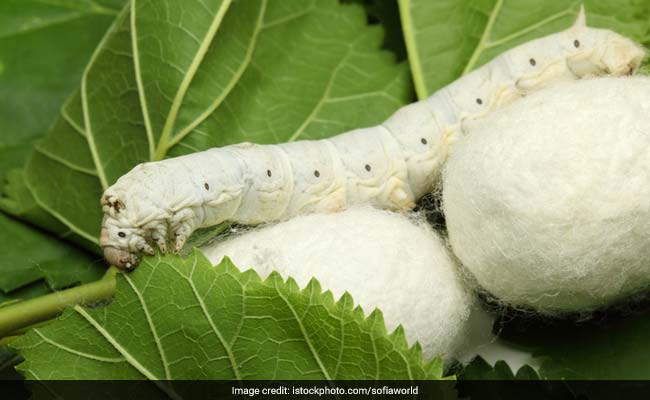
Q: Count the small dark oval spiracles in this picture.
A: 9